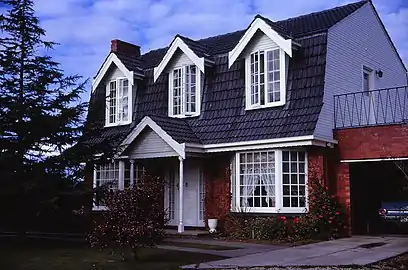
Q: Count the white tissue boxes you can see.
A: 0